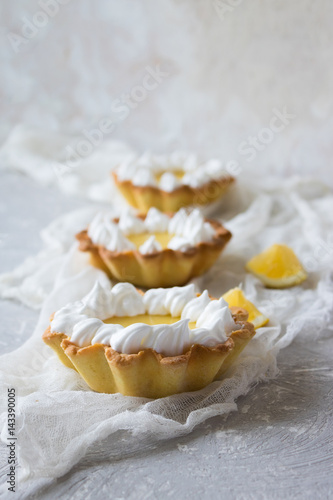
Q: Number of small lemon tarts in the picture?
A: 3